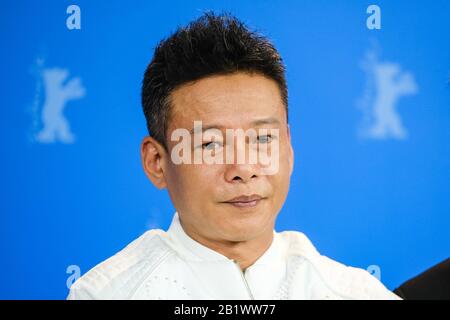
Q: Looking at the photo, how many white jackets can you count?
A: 1